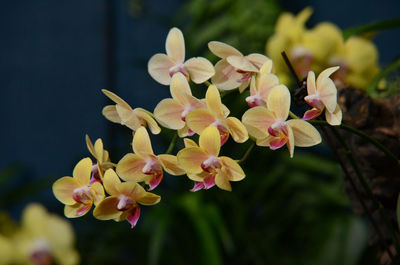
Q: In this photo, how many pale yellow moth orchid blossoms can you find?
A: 13